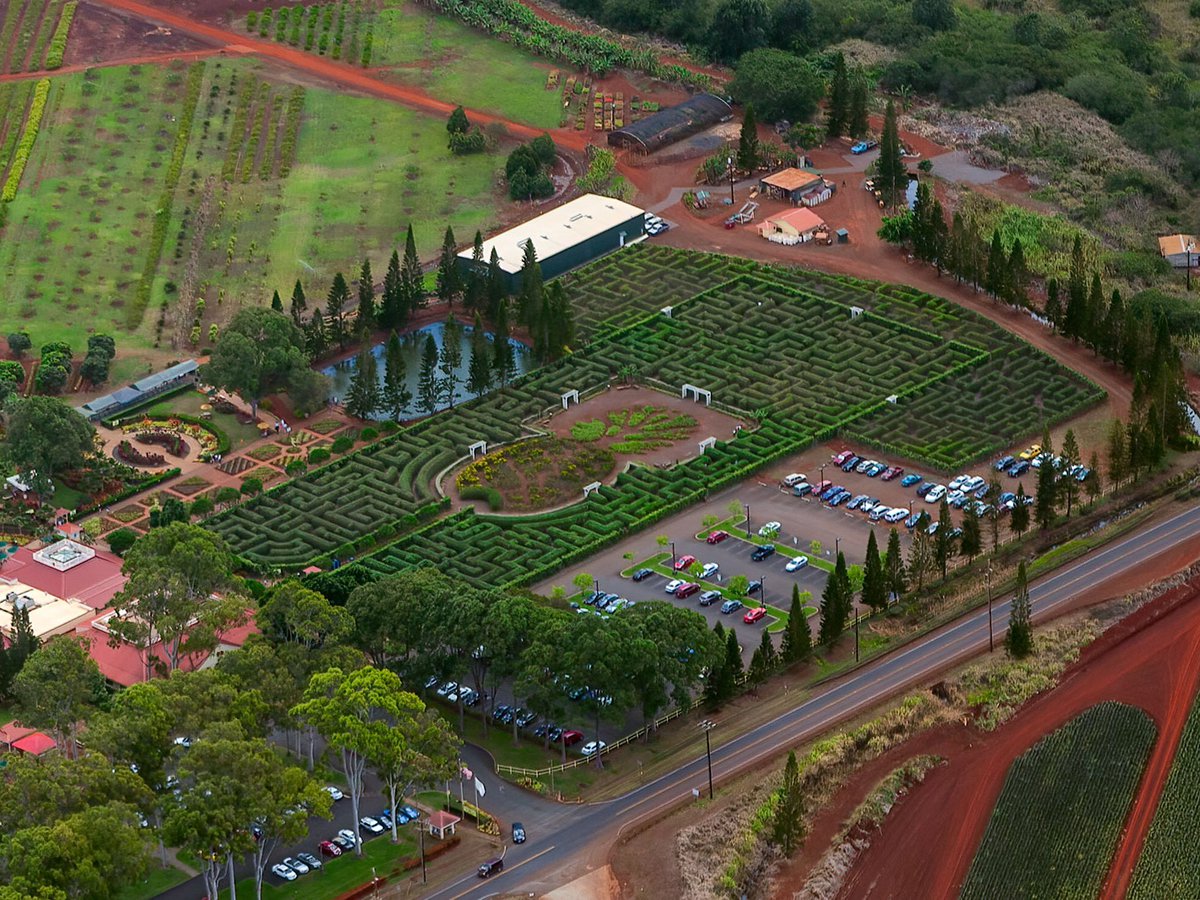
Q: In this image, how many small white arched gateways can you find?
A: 8